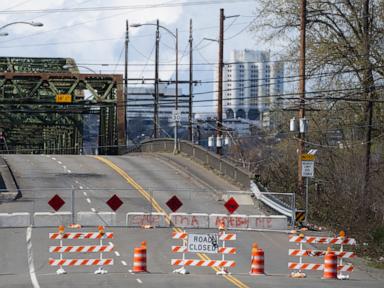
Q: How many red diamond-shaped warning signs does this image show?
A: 4